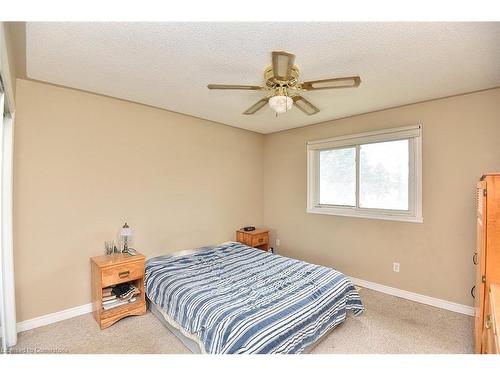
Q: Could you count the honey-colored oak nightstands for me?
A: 2